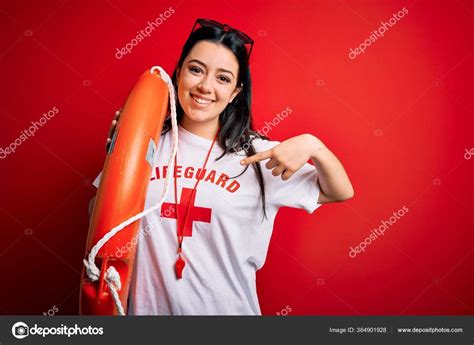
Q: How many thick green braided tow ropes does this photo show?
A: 0